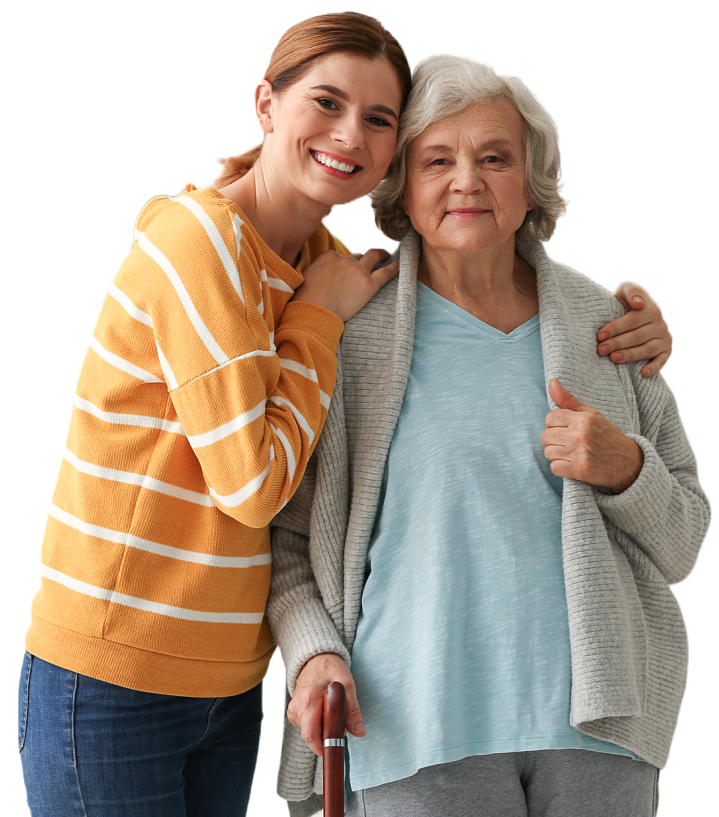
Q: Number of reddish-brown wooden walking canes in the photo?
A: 1